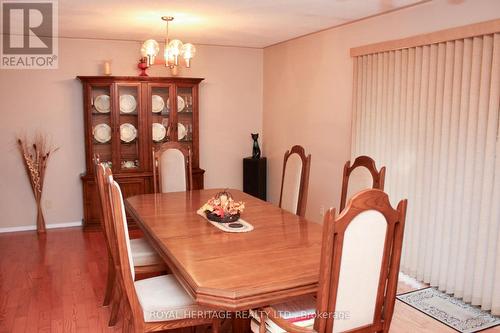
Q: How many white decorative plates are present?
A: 8